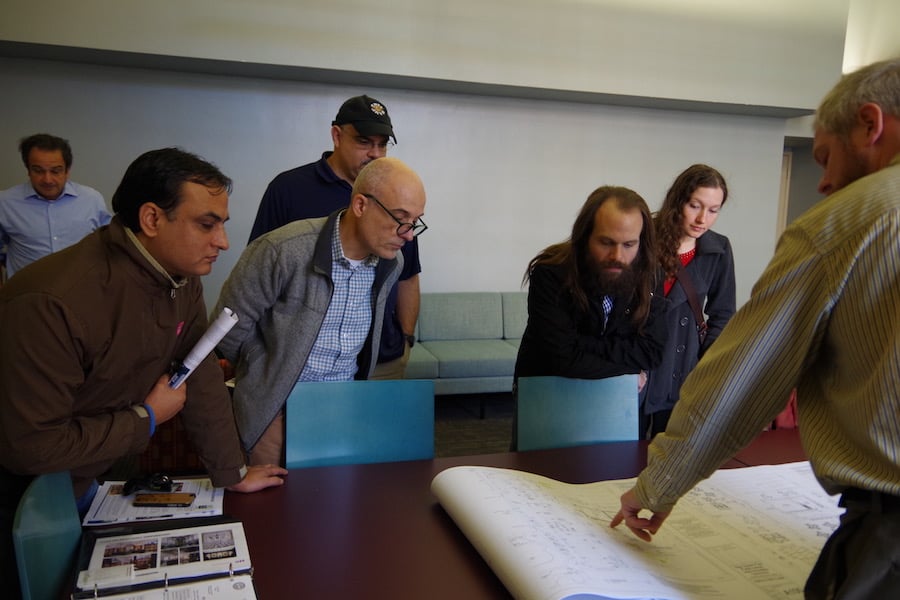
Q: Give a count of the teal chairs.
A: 3